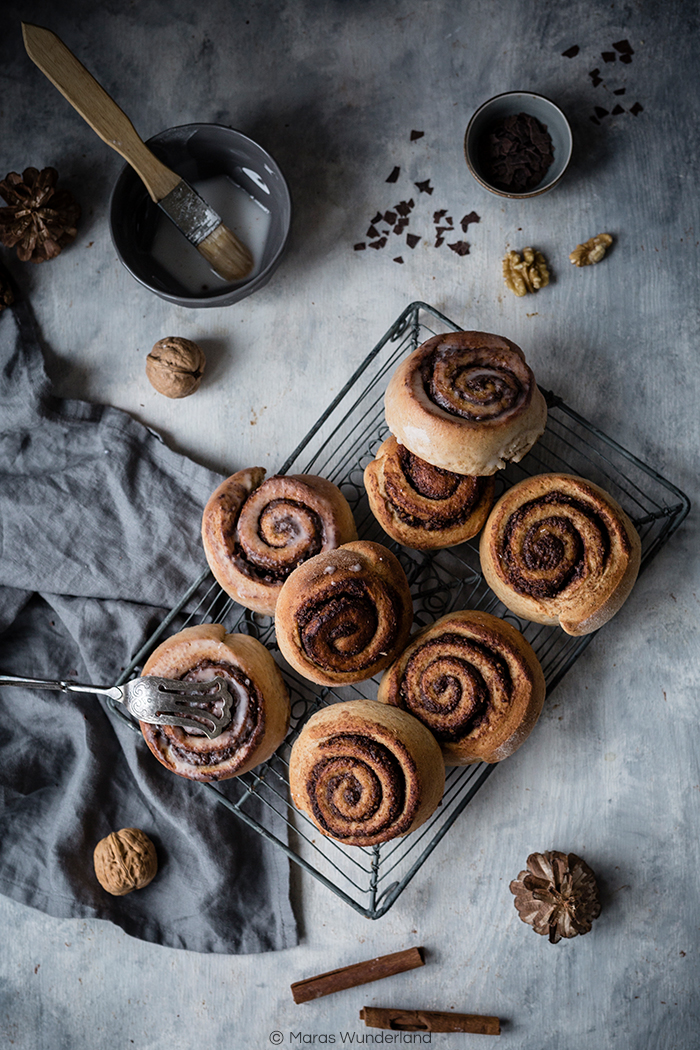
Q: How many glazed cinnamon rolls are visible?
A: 3